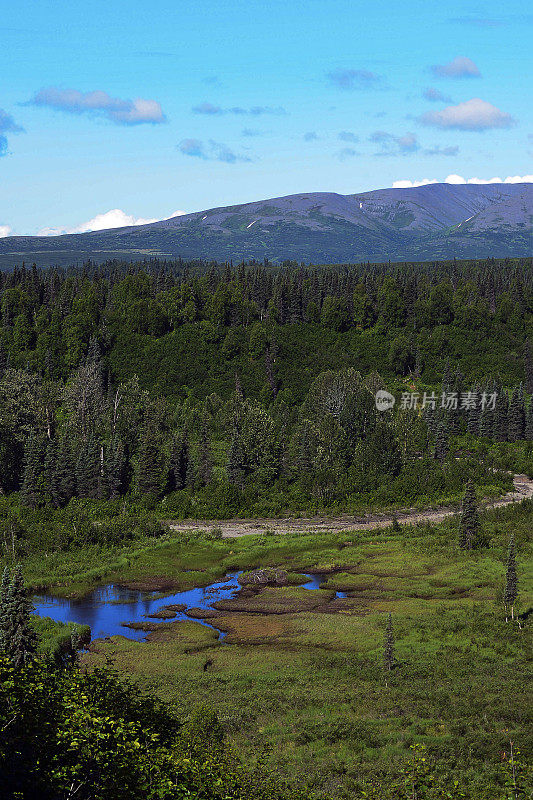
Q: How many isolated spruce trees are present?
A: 3